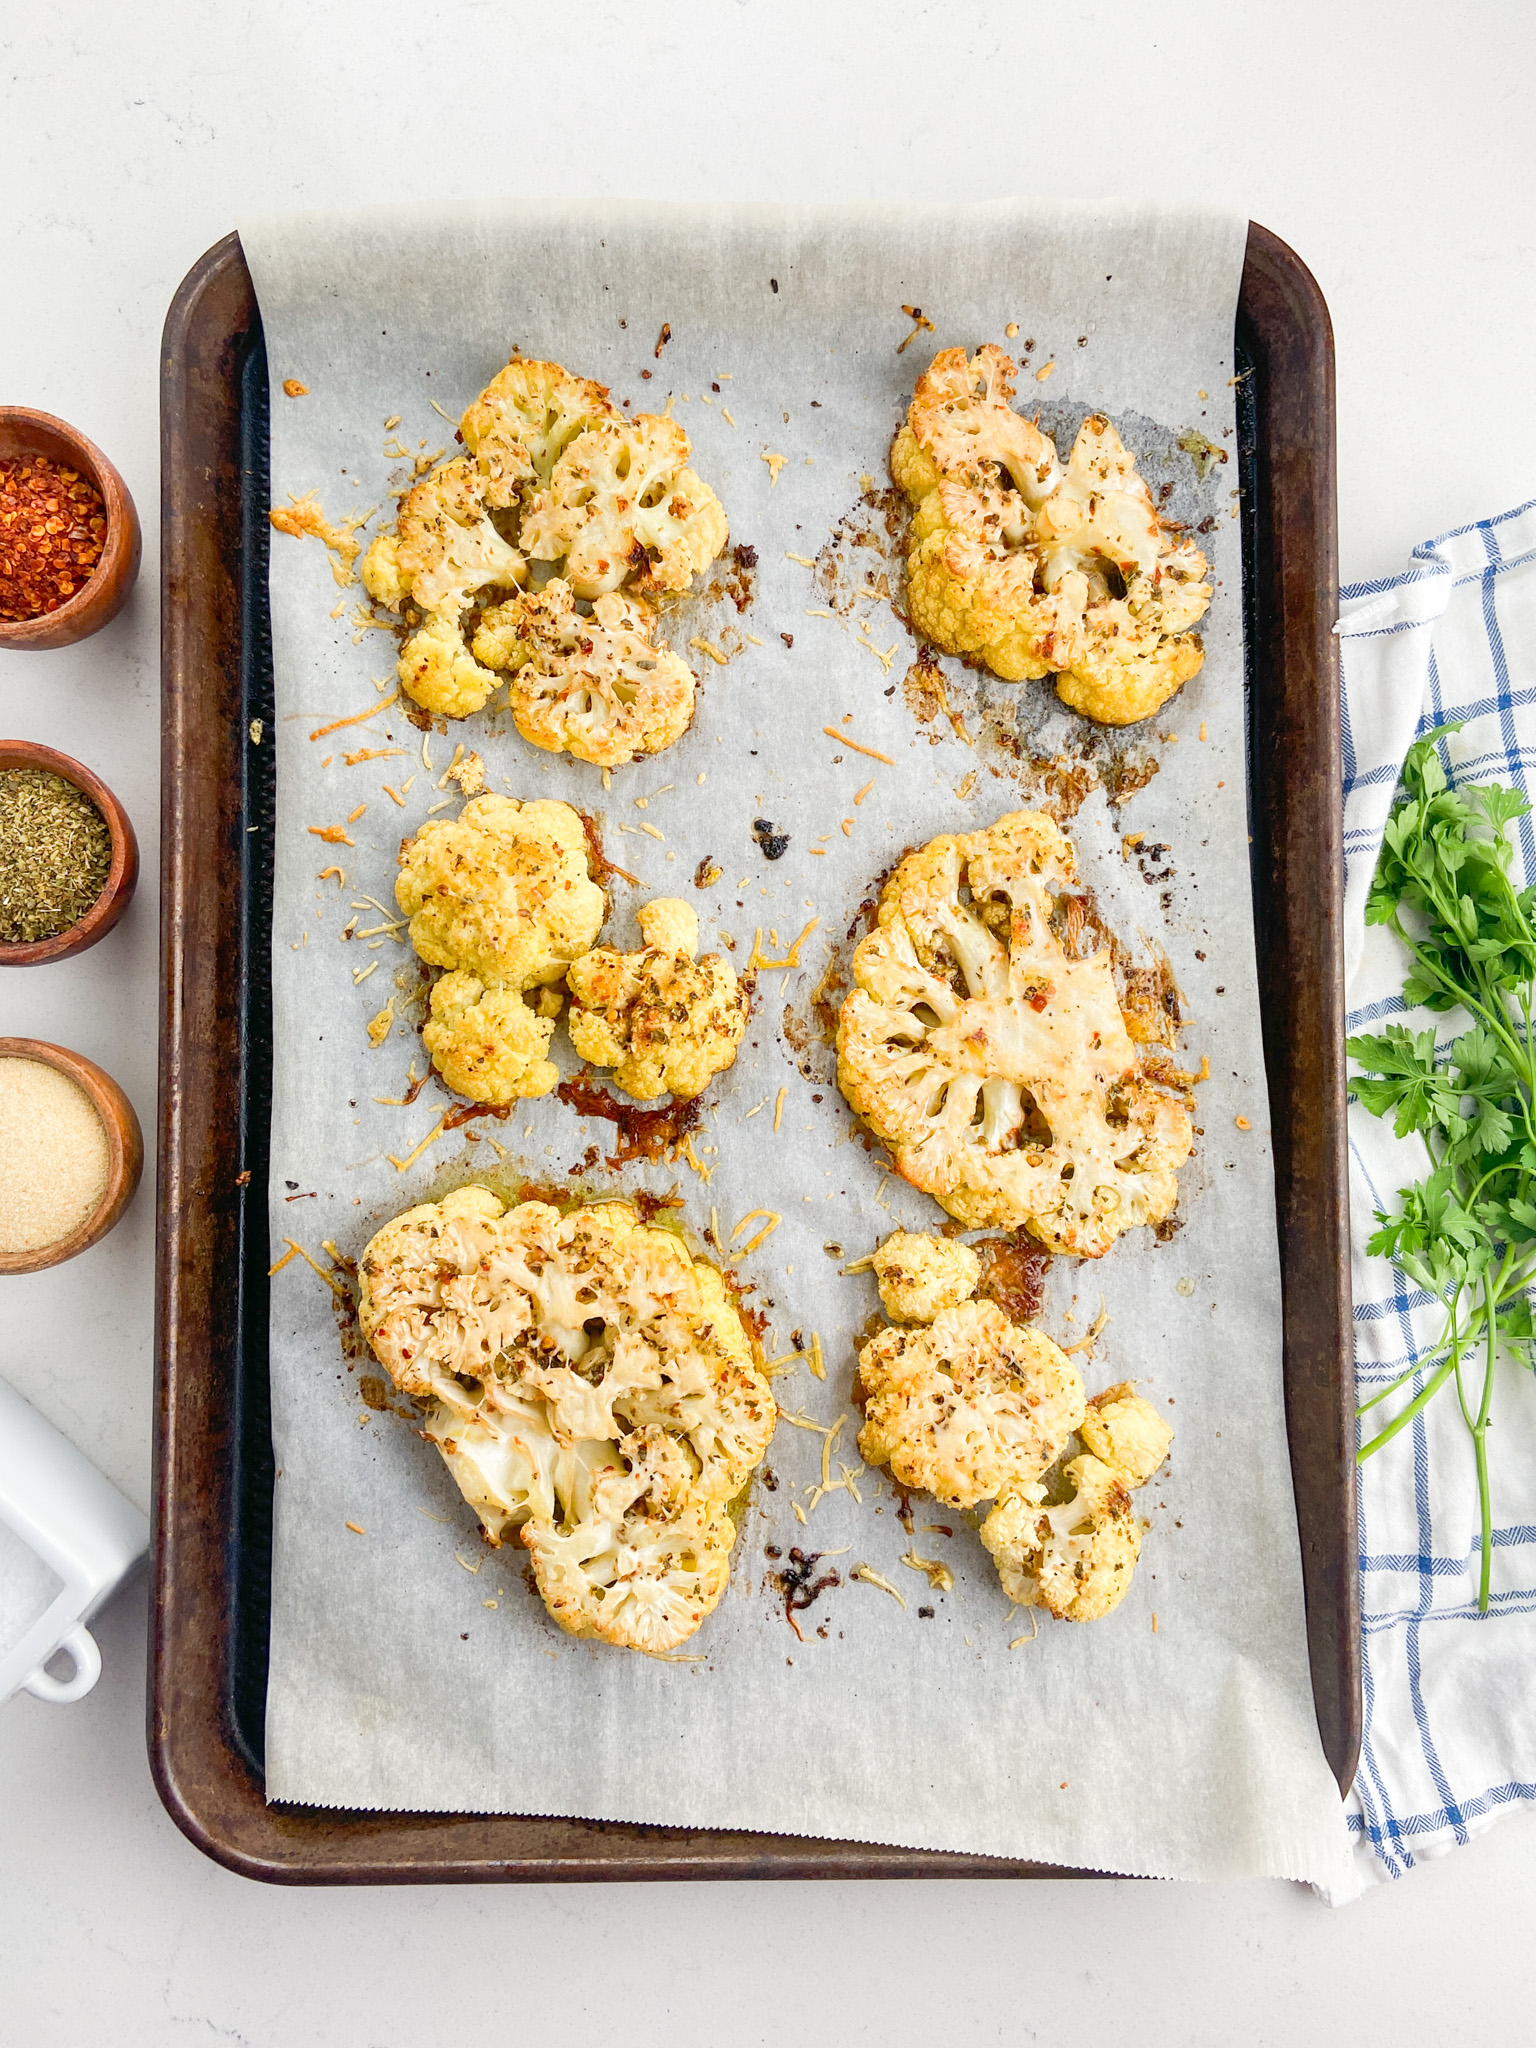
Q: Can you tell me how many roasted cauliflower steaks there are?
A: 6